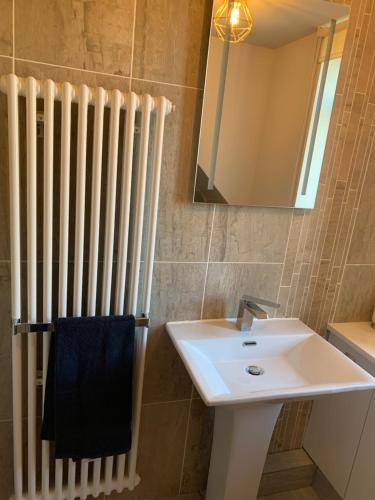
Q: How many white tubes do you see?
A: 10